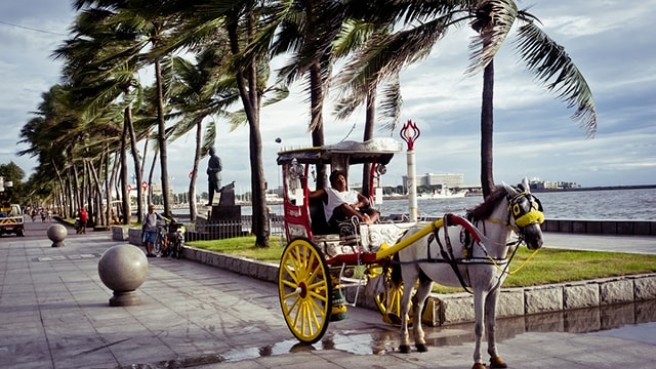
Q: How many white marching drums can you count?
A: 0